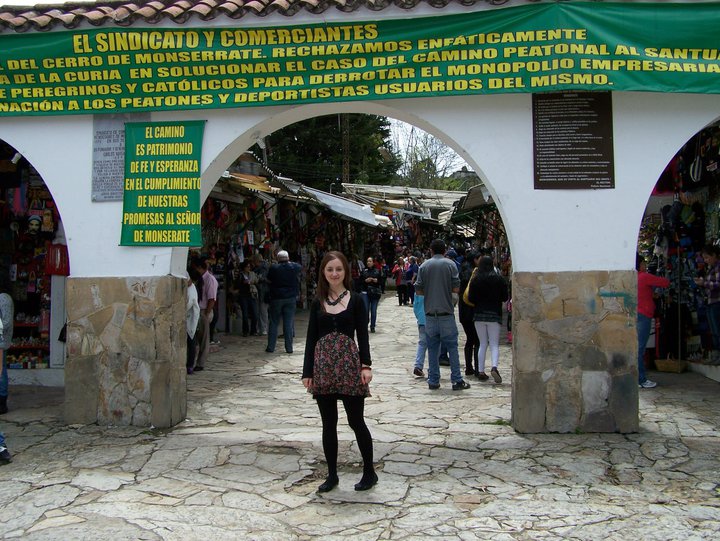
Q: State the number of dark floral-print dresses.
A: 1